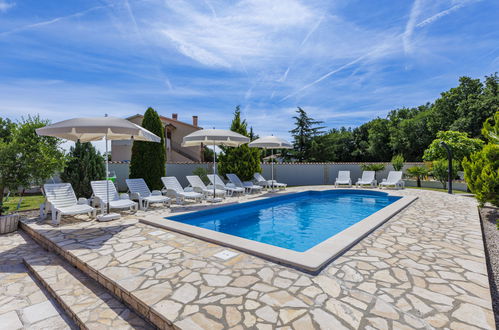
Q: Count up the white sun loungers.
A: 11